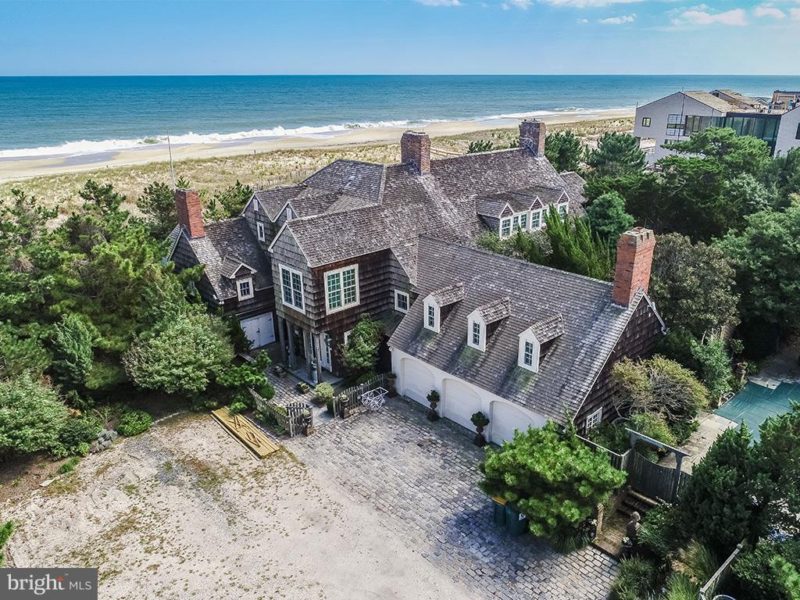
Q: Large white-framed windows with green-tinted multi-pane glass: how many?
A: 2